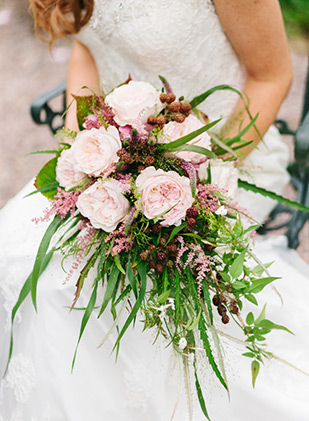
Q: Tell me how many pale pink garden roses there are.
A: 7